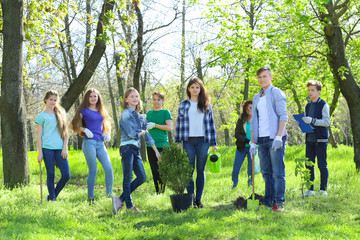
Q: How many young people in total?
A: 8